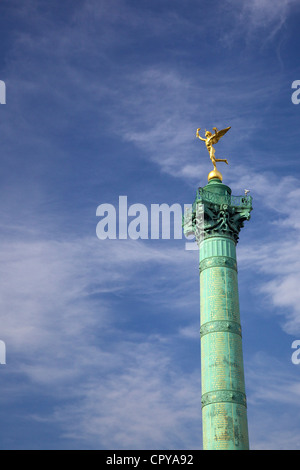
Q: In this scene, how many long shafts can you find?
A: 1